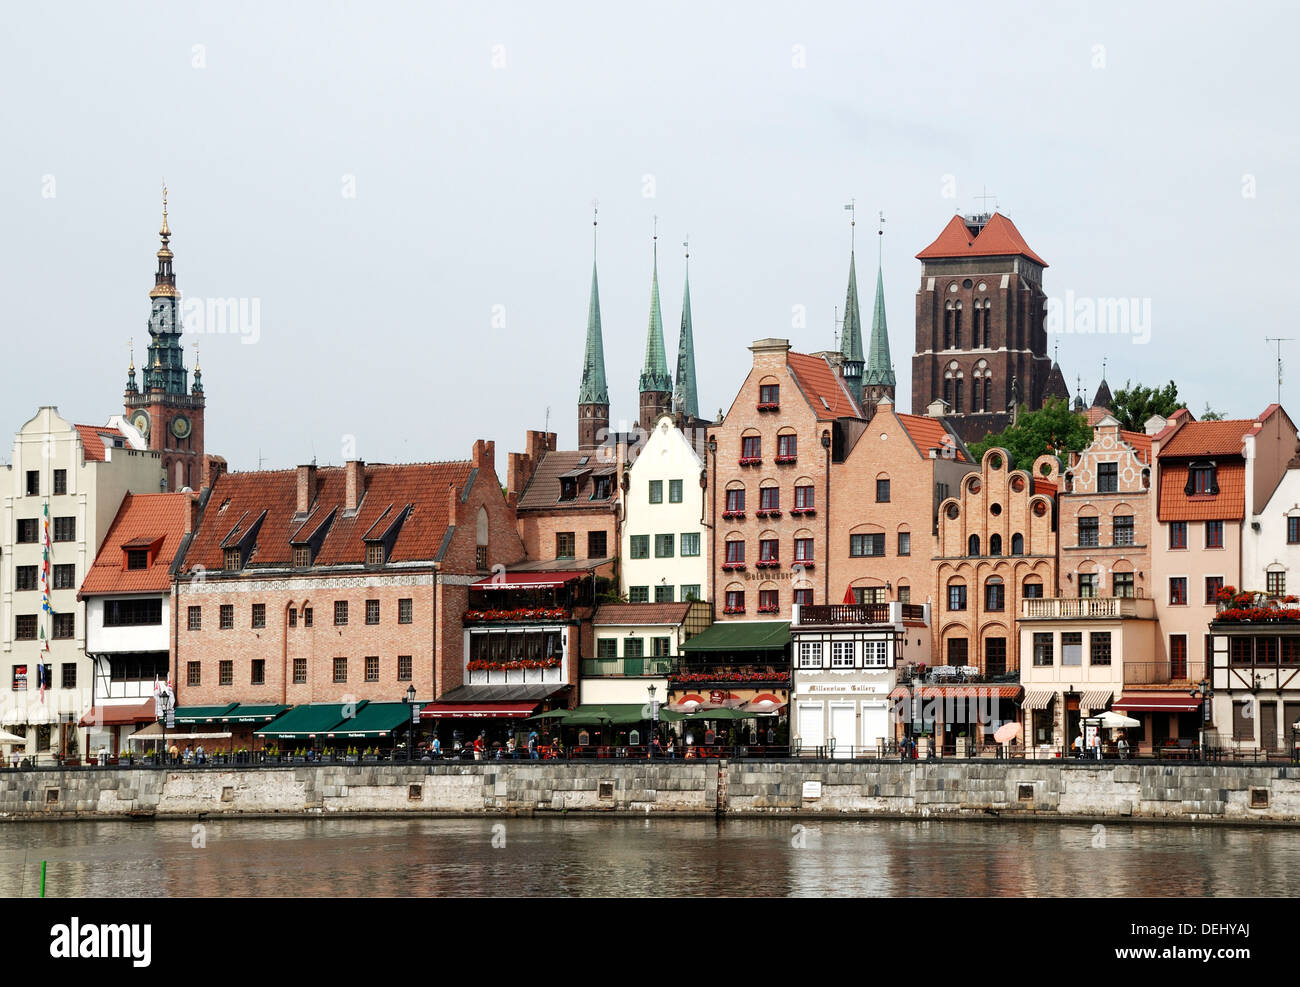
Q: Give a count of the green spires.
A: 5